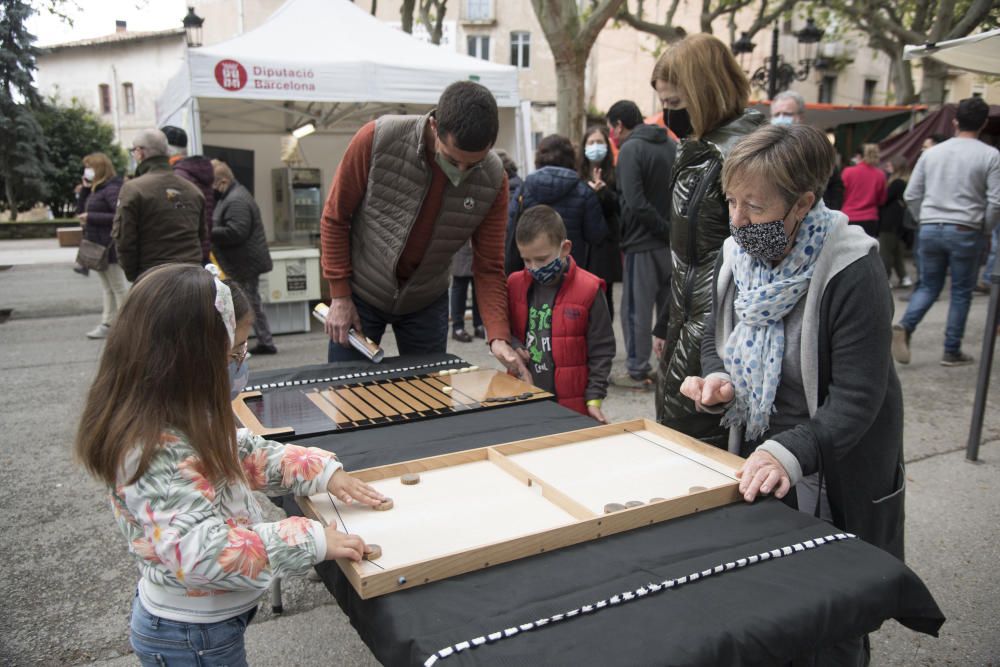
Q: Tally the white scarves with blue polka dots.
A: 1